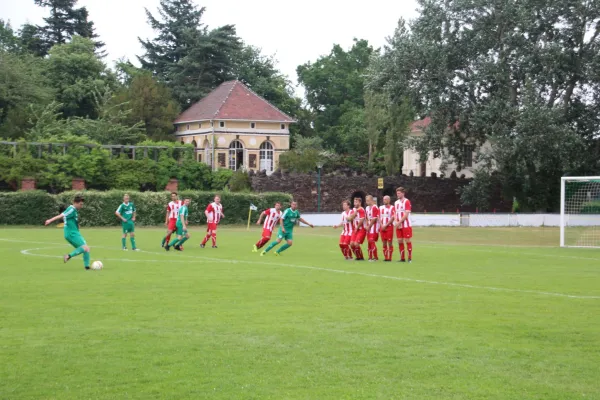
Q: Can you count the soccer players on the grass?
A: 12